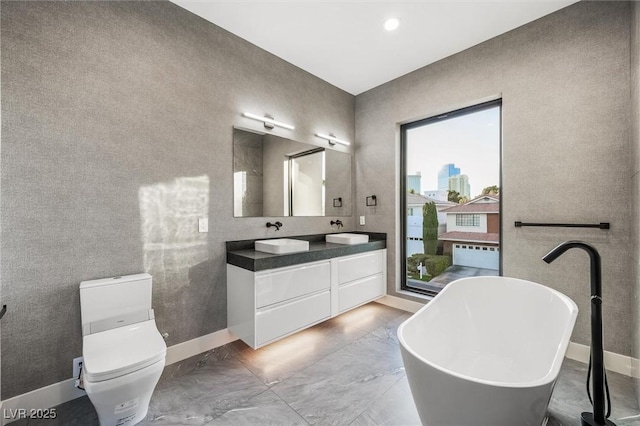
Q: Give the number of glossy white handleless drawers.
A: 4